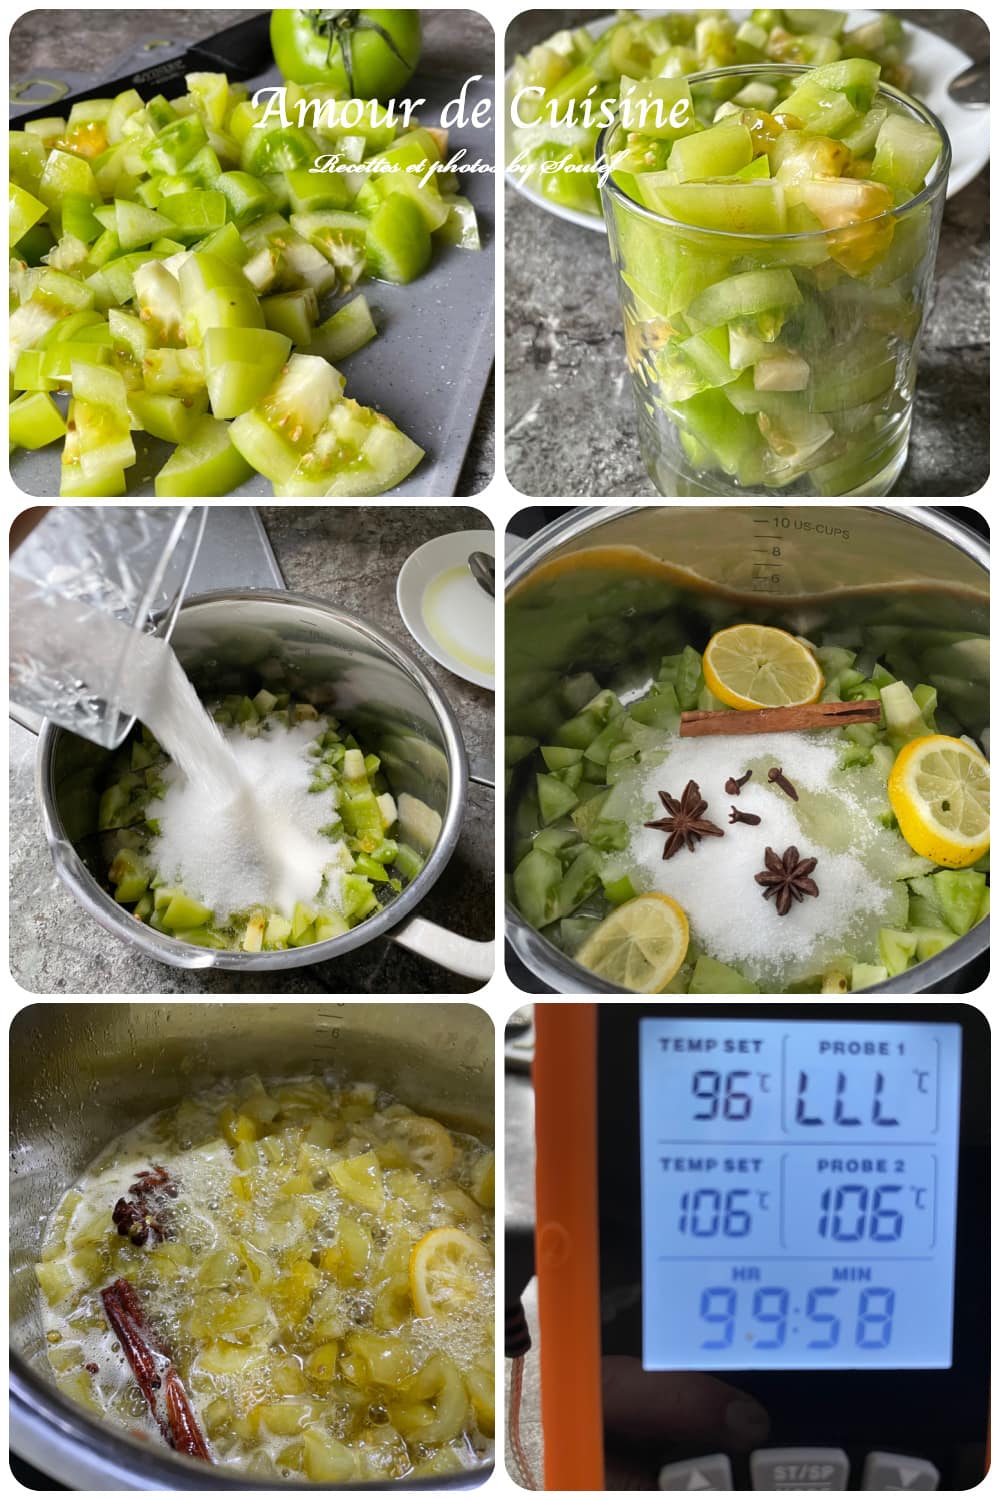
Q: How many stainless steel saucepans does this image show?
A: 3